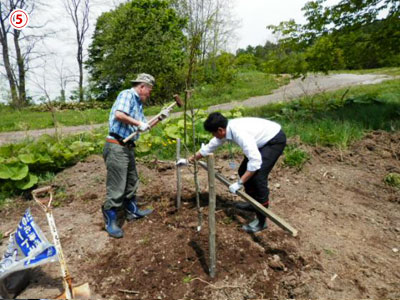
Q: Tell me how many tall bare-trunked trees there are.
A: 3